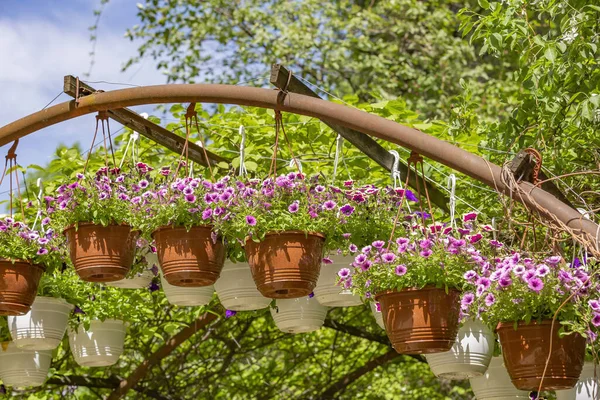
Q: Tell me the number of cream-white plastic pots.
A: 12